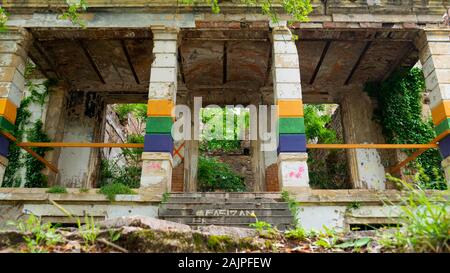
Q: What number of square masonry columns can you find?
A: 4